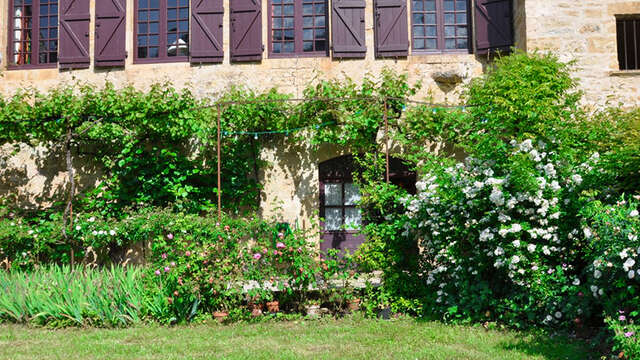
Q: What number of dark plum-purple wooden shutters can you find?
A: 7